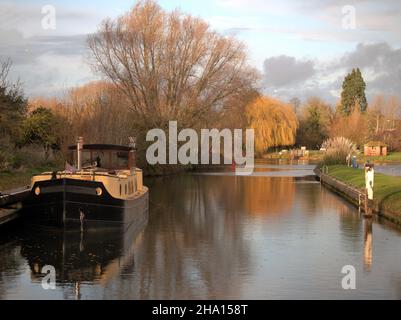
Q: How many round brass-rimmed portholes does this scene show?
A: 2